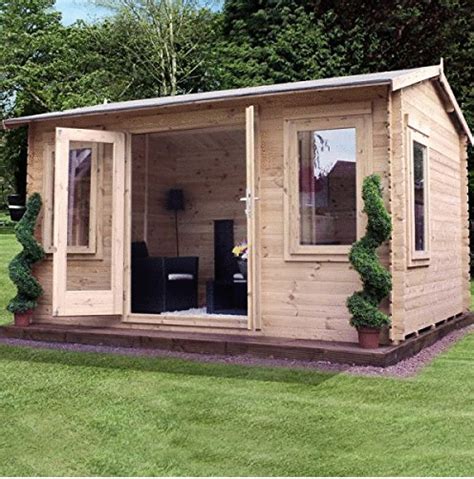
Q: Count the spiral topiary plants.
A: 2